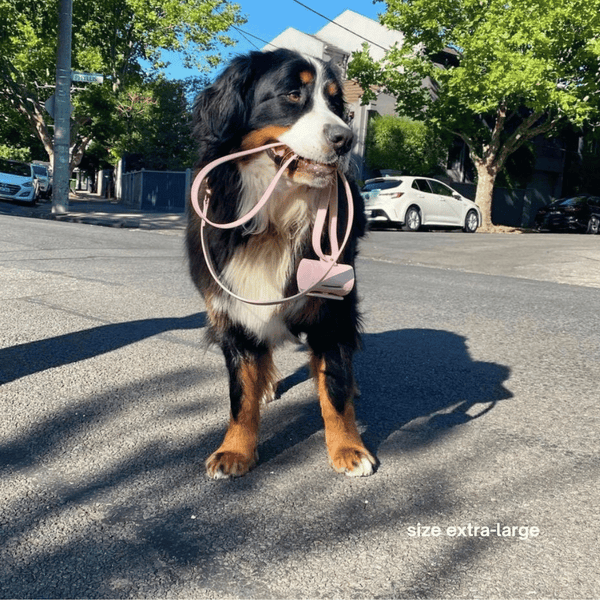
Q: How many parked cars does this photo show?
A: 4